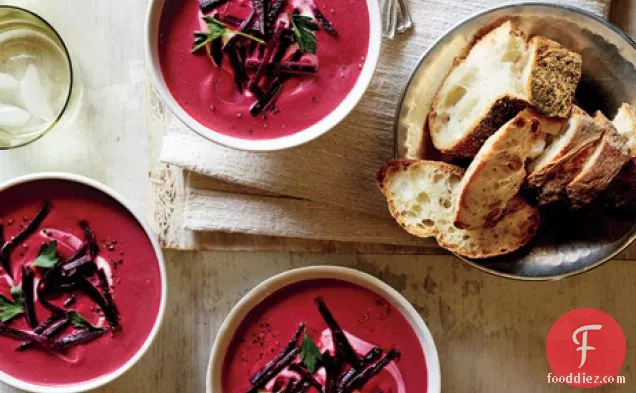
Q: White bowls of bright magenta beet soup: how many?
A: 3